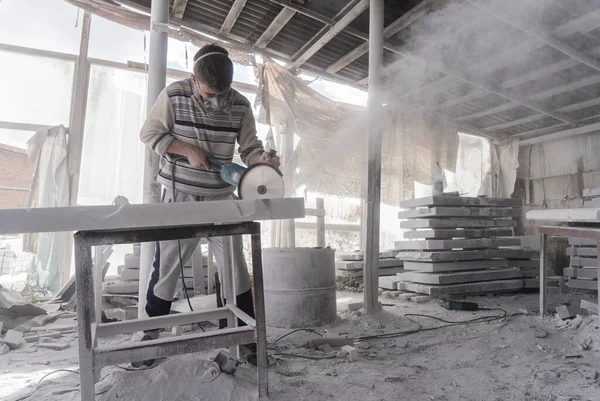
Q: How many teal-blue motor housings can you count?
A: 1